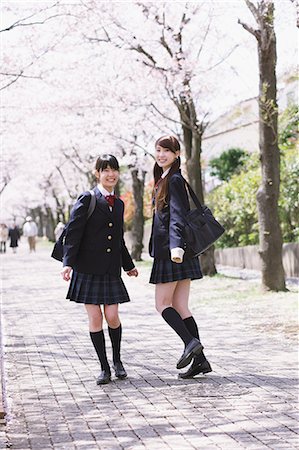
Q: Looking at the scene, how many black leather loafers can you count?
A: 4